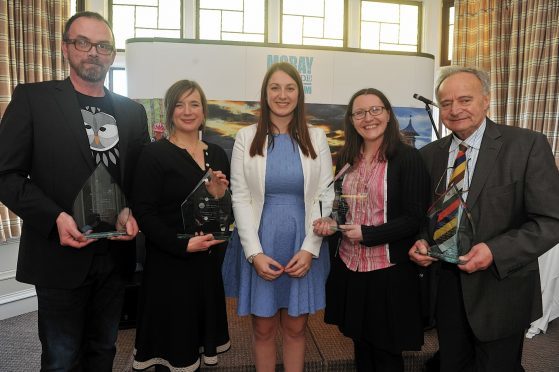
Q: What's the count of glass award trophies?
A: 4